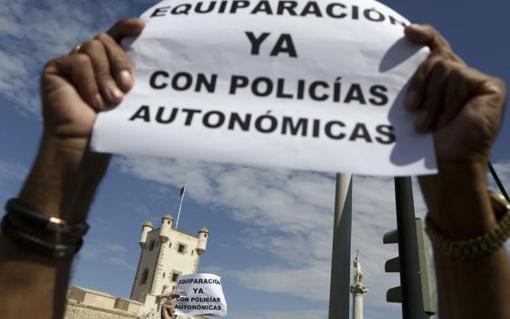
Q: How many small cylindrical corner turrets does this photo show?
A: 3